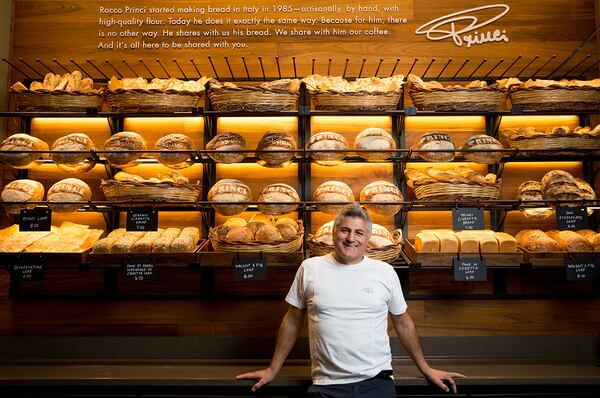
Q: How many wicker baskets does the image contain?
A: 11